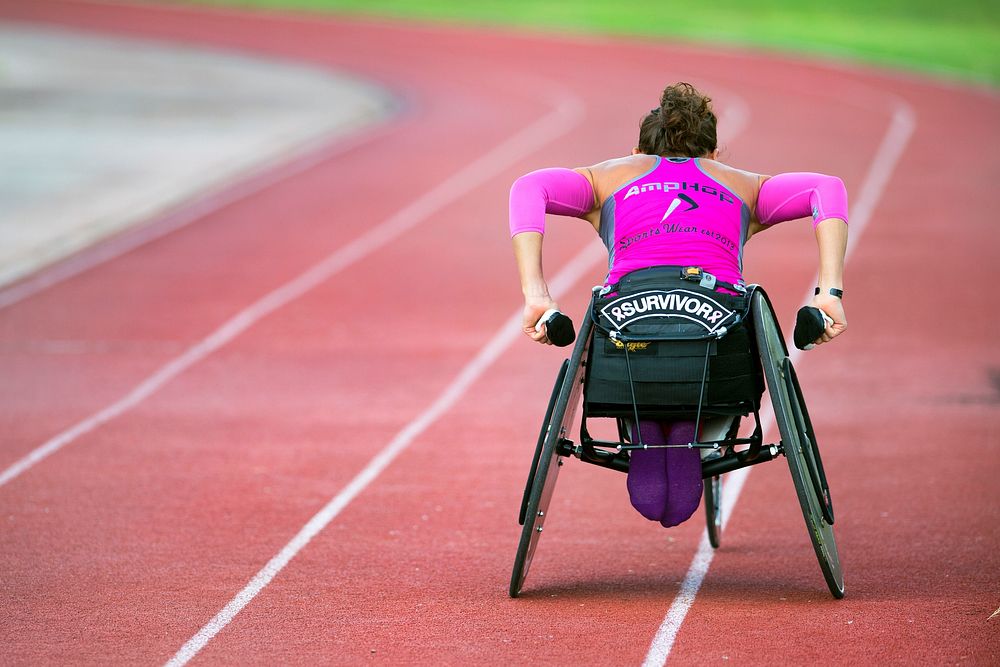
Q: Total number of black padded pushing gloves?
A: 2